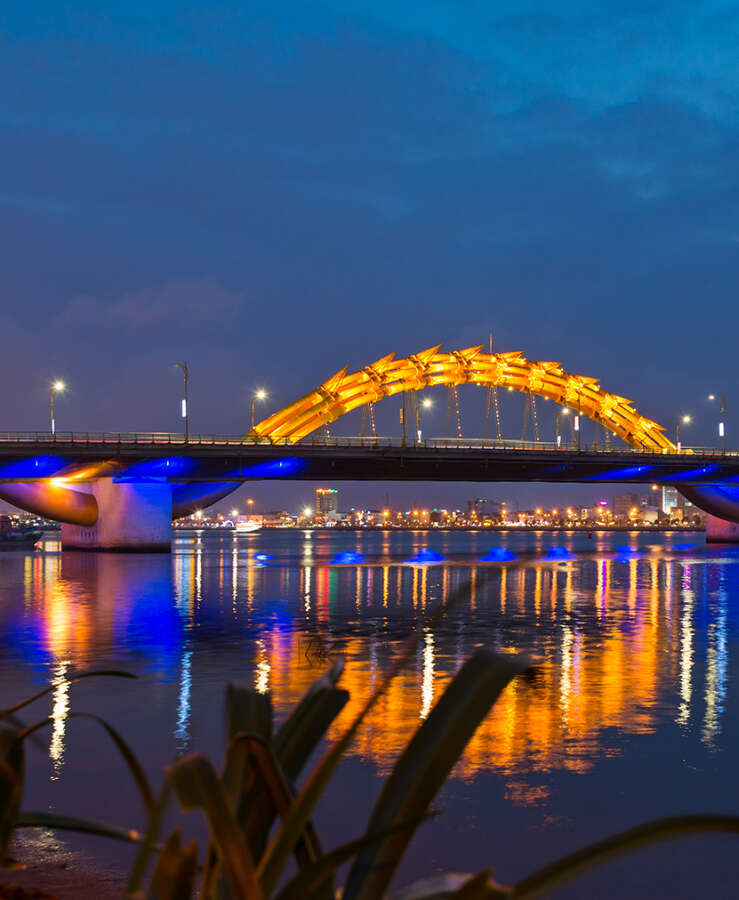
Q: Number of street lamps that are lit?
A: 6